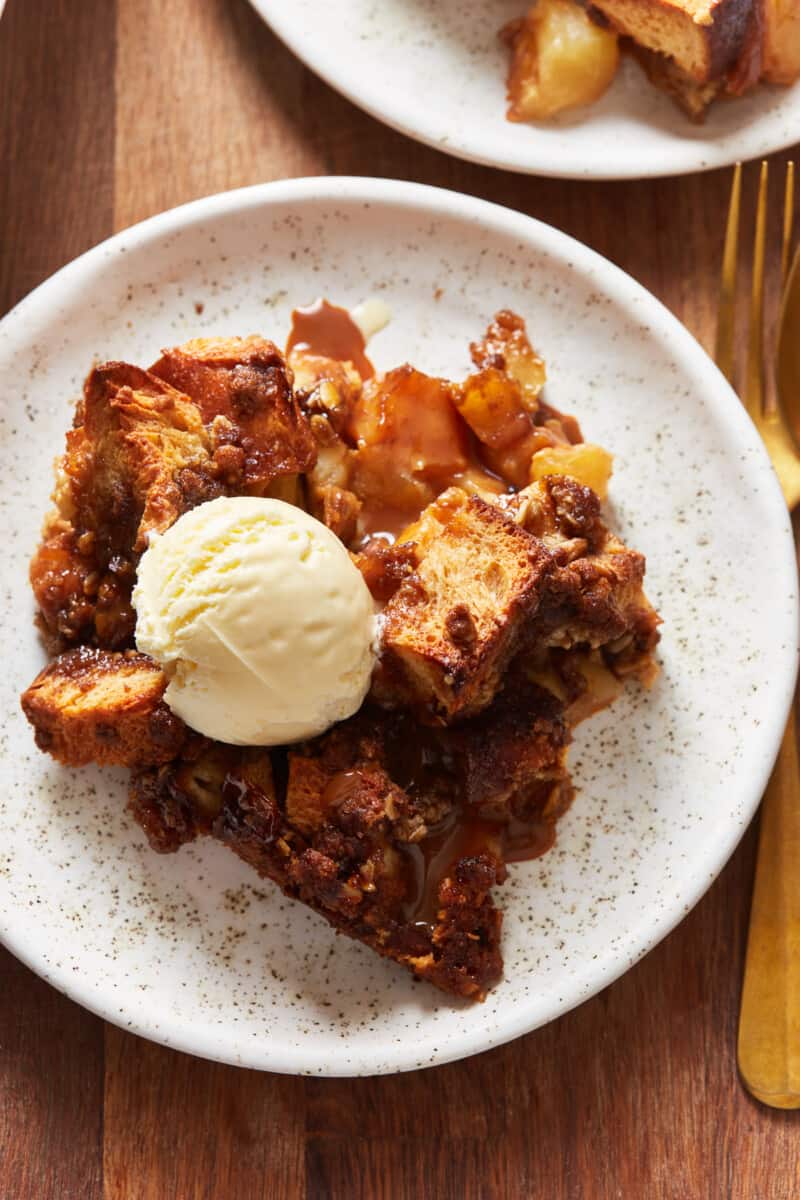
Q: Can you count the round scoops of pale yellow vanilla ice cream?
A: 1